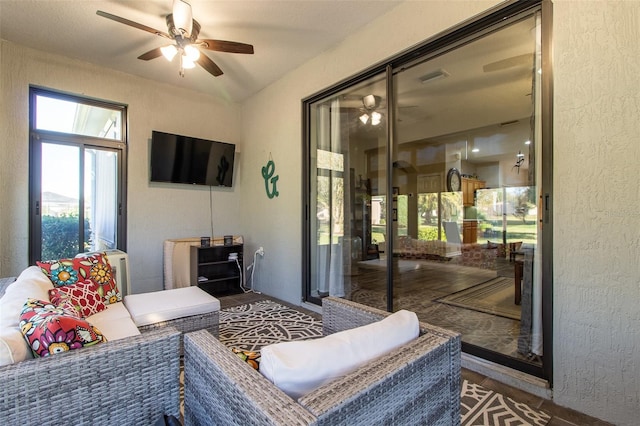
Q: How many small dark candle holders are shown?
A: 2